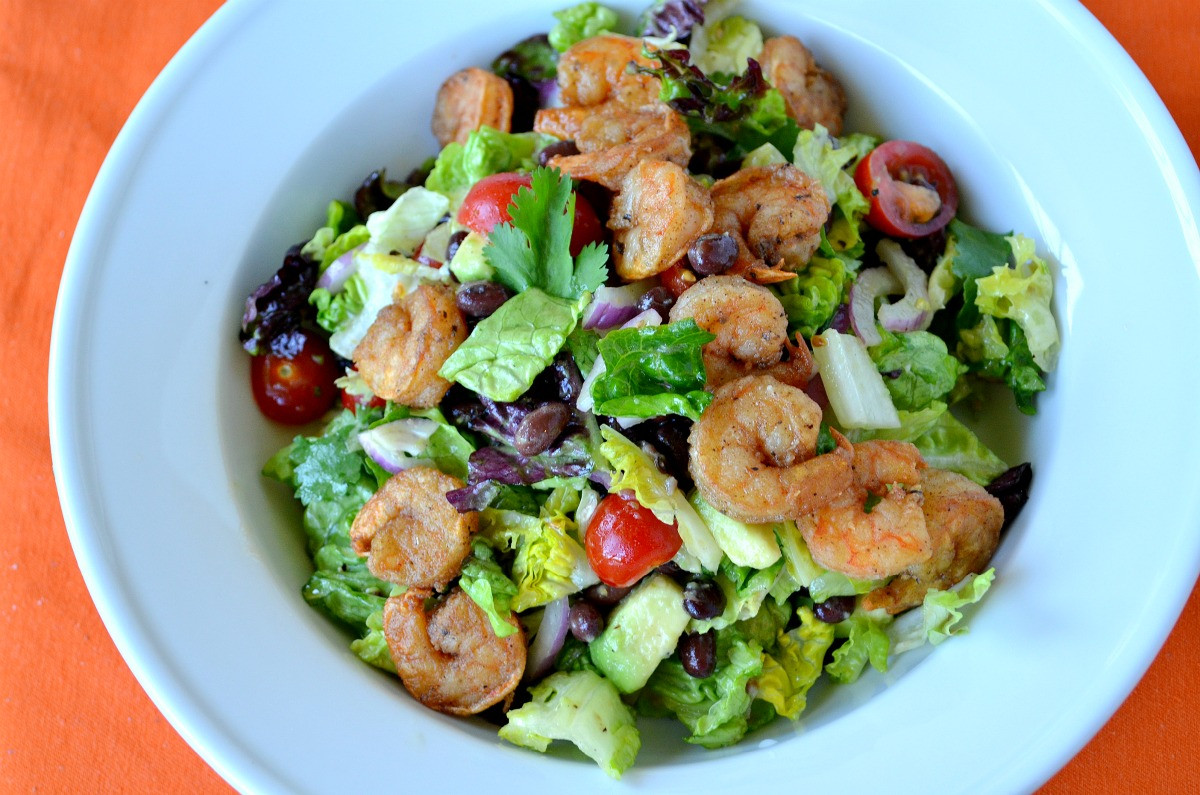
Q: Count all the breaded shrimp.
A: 13